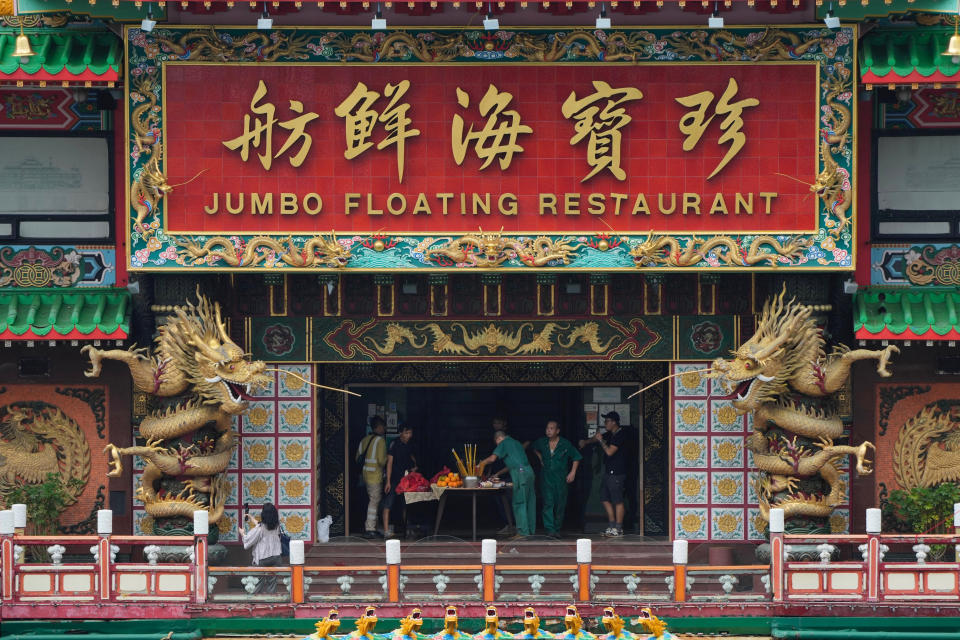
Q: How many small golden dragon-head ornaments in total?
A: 9